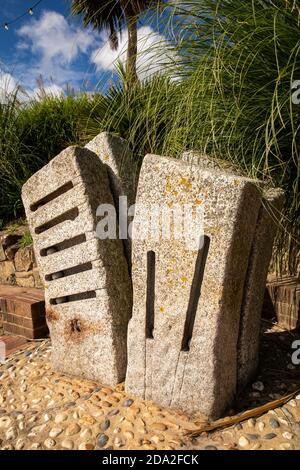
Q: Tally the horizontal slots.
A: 5